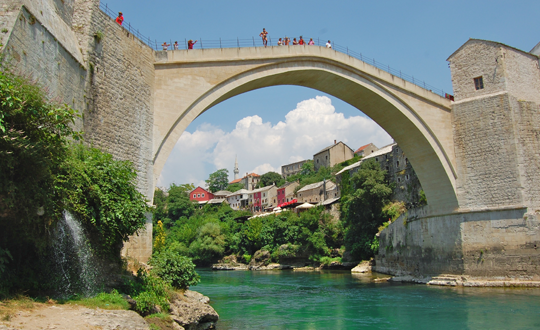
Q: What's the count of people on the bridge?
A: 11